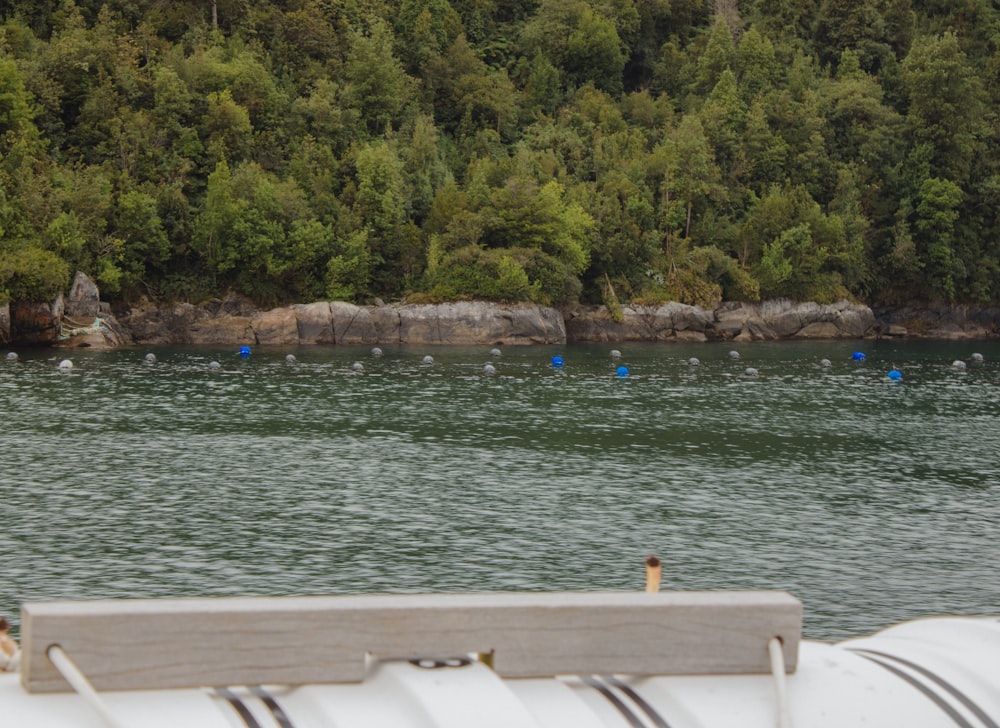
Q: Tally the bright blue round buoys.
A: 5